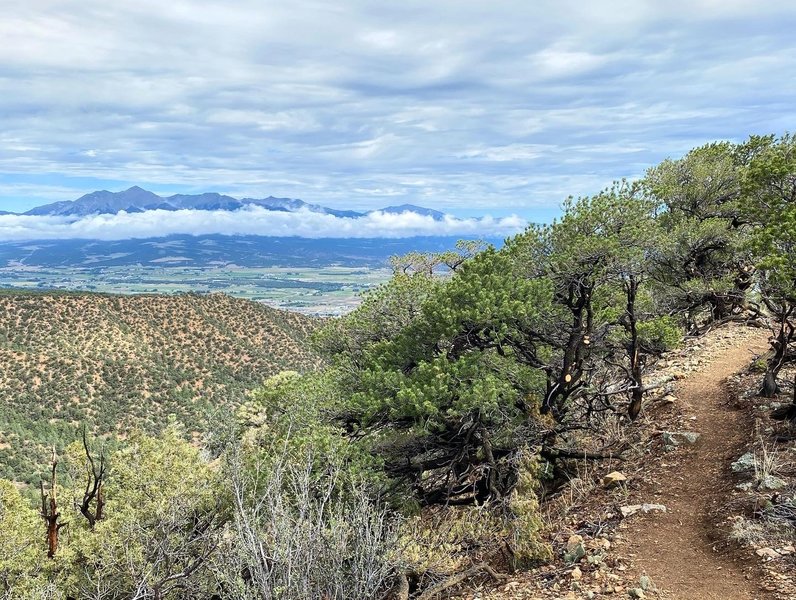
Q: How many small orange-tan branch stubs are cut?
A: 3